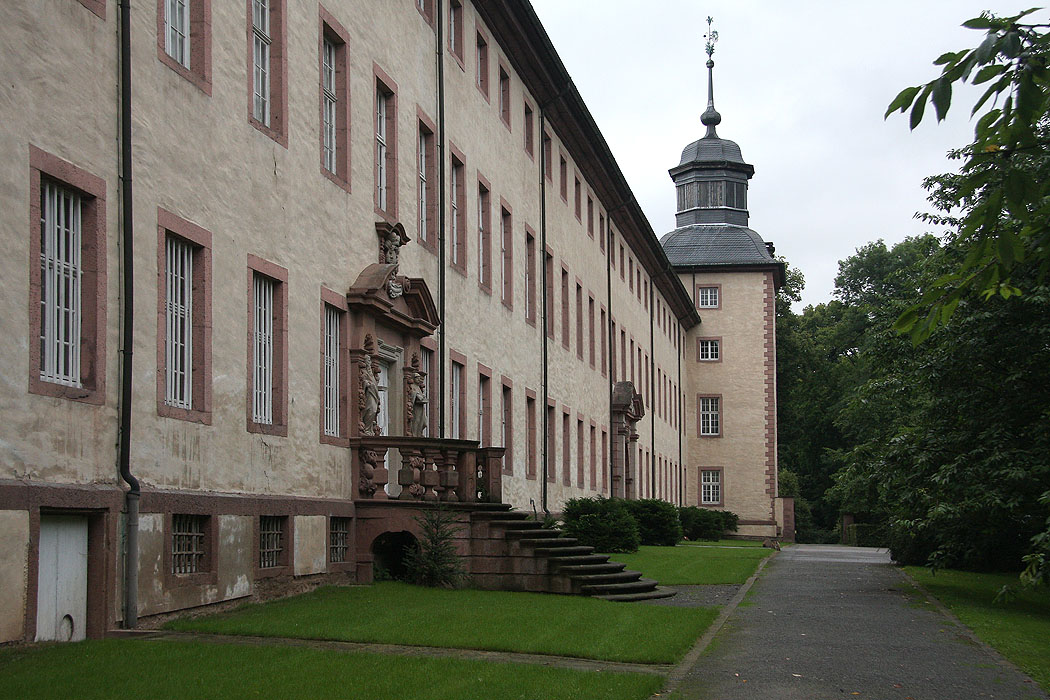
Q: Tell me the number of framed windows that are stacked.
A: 4